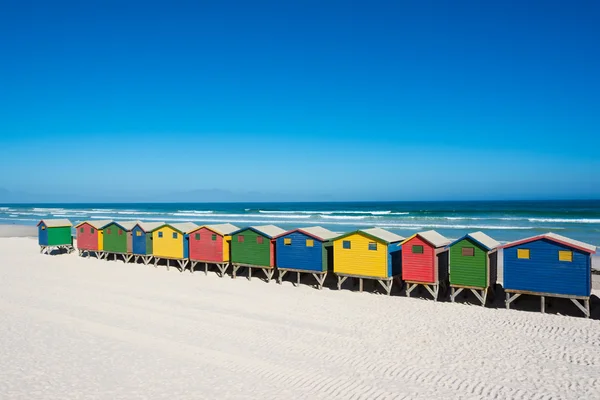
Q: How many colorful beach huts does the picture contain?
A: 12